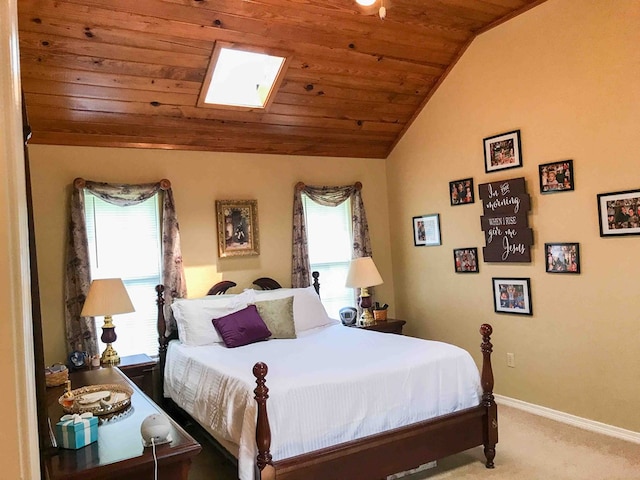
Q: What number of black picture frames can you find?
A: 8